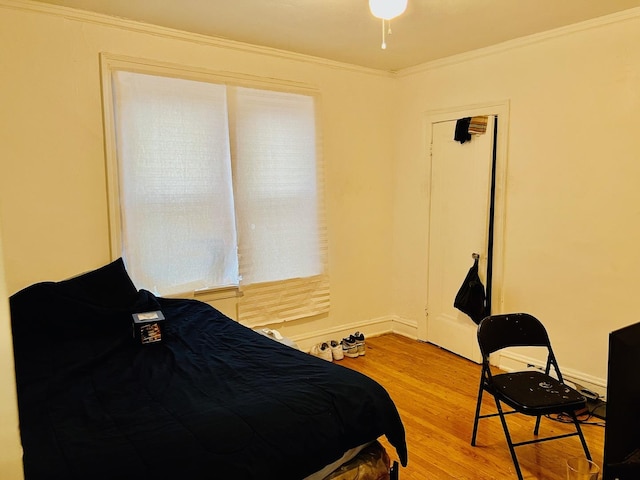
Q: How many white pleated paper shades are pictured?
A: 2